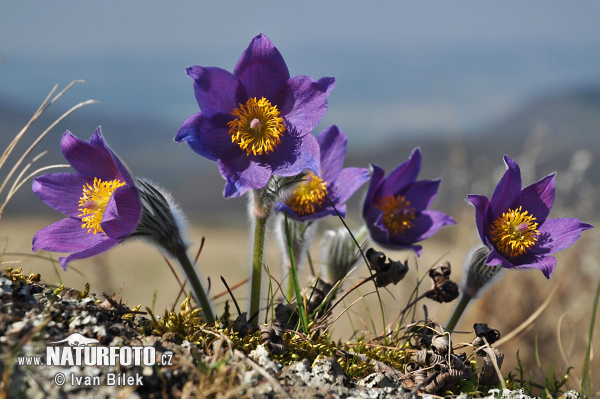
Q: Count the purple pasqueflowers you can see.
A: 5